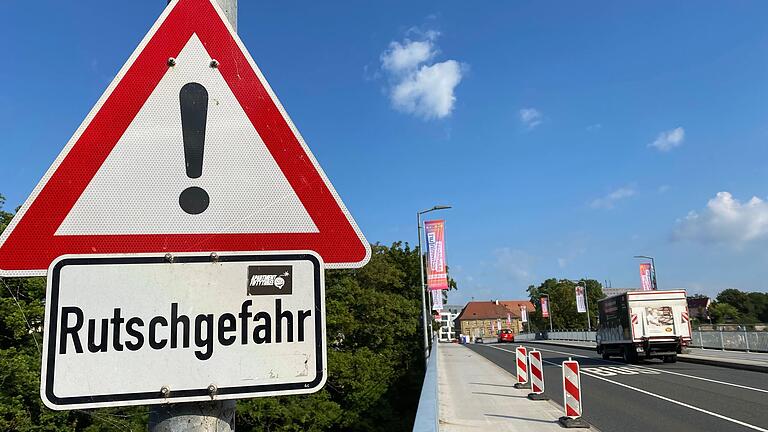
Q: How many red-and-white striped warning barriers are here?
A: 3